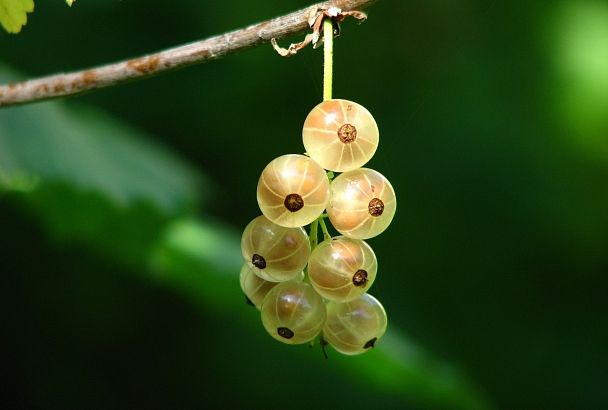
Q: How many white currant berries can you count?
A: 8